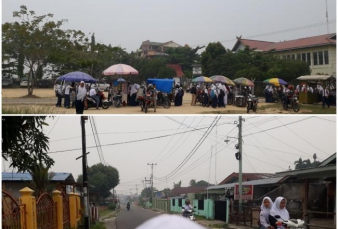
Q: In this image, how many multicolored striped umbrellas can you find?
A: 4